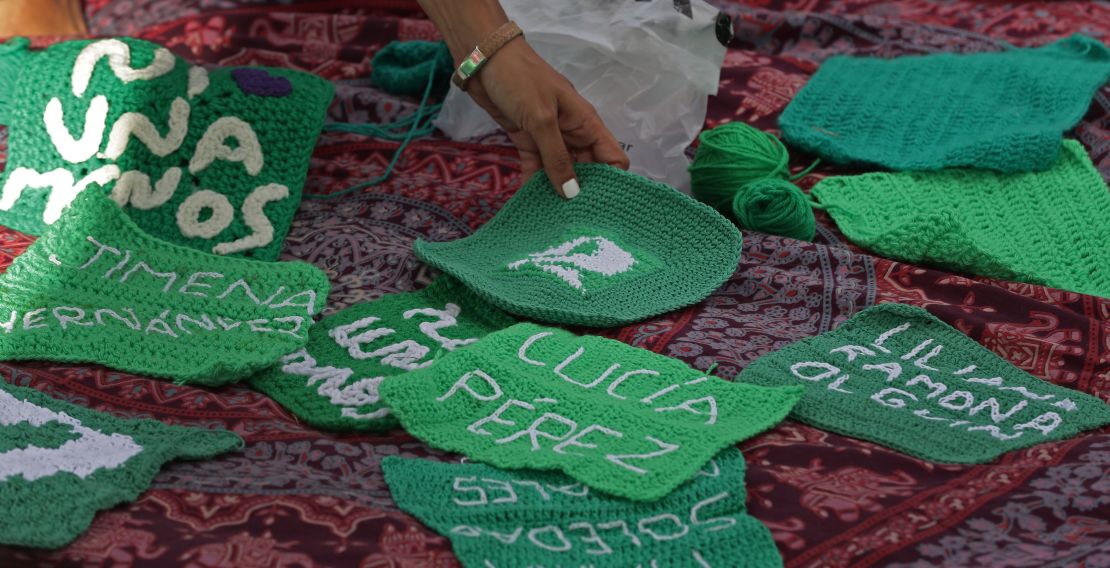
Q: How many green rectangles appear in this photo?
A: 10